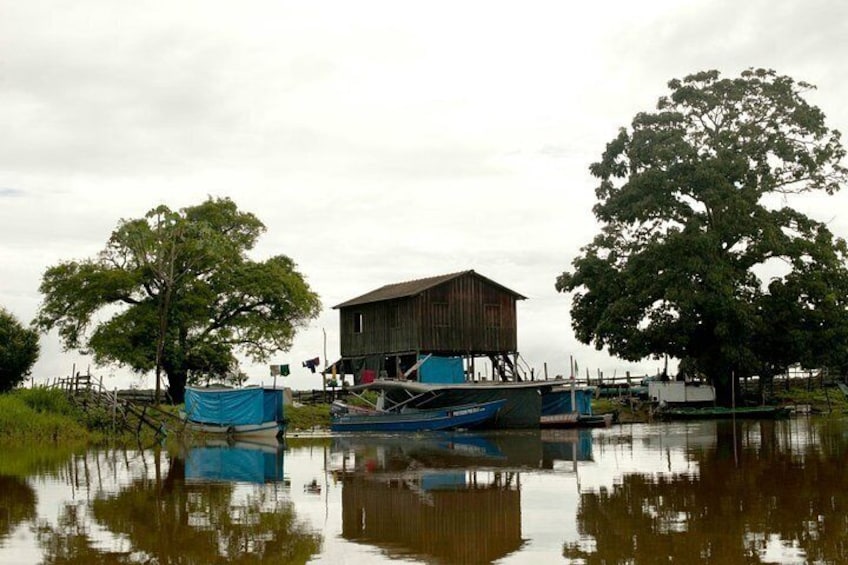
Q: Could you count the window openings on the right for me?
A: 2